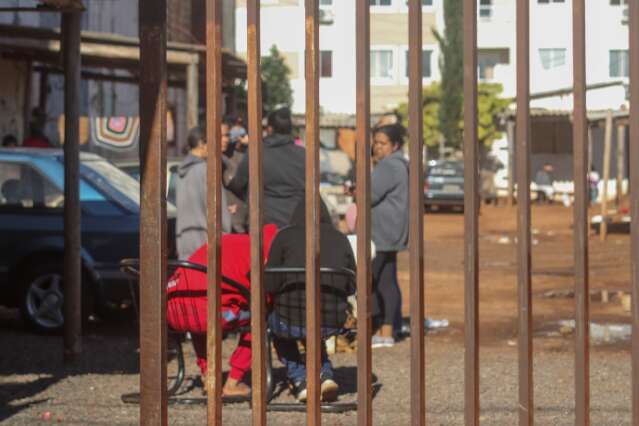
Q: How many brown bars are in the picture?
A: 10